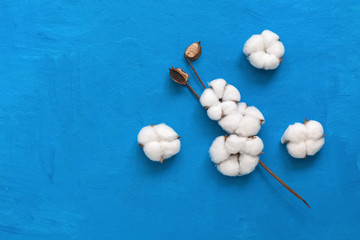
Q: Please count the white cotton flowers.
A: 6